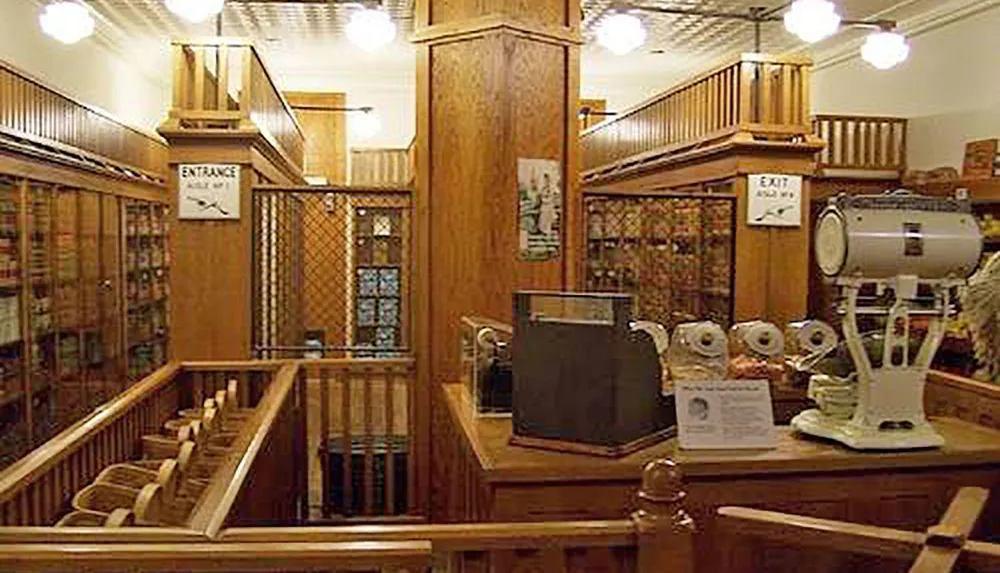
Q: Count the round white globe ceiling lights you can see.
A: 7